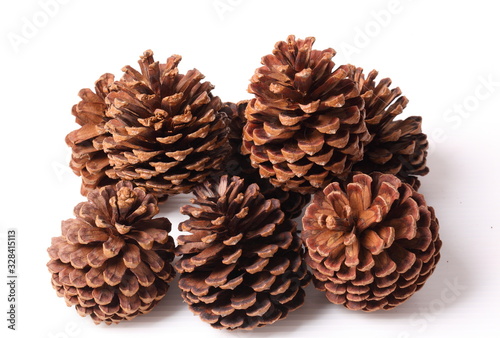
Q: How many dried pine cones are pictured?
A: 8